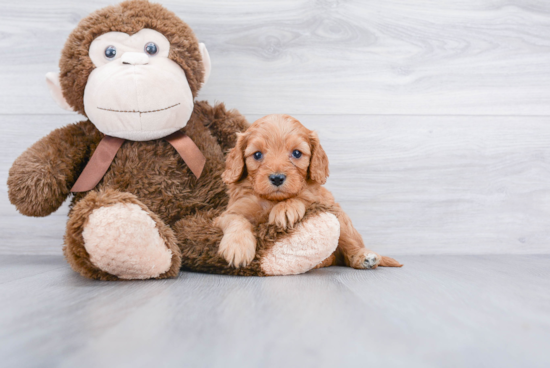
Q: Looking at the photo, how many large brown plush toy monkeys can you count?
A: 1